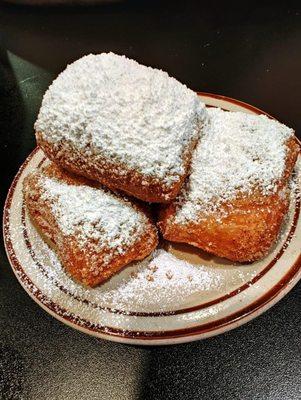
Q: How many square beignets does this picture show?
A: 3